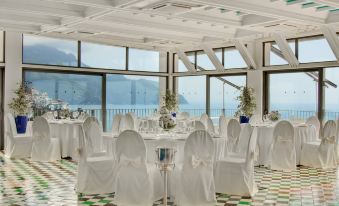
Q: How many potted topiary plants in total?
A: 3